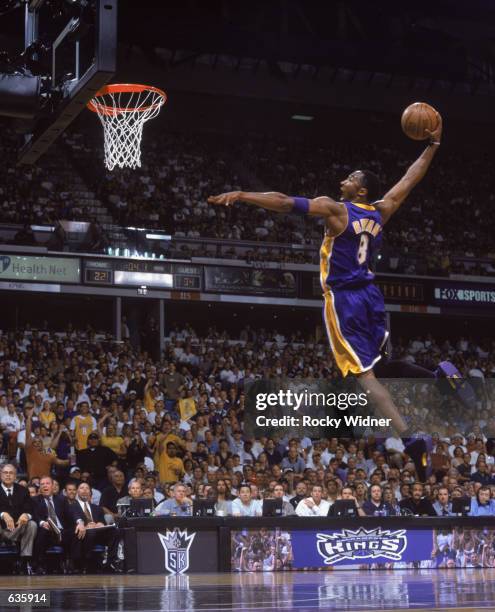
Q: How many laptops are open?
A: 5